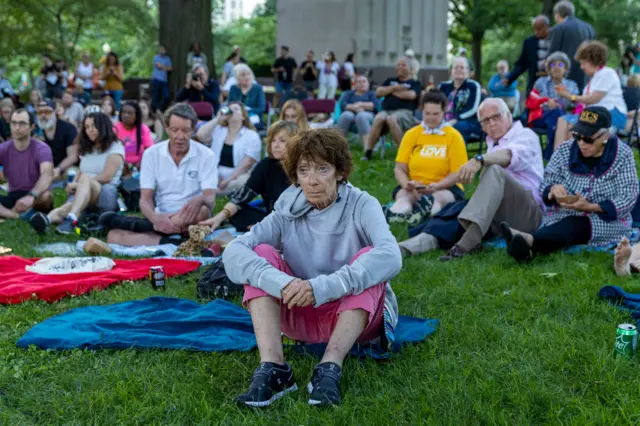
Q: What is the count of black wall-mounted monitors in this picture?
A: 0